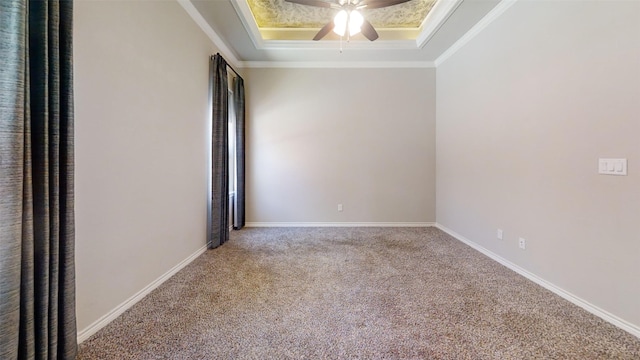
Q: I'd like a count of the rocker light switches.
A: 3